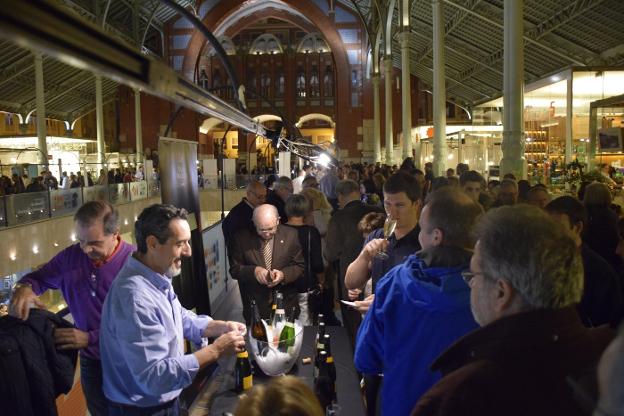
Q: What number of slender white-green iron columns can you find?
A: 8